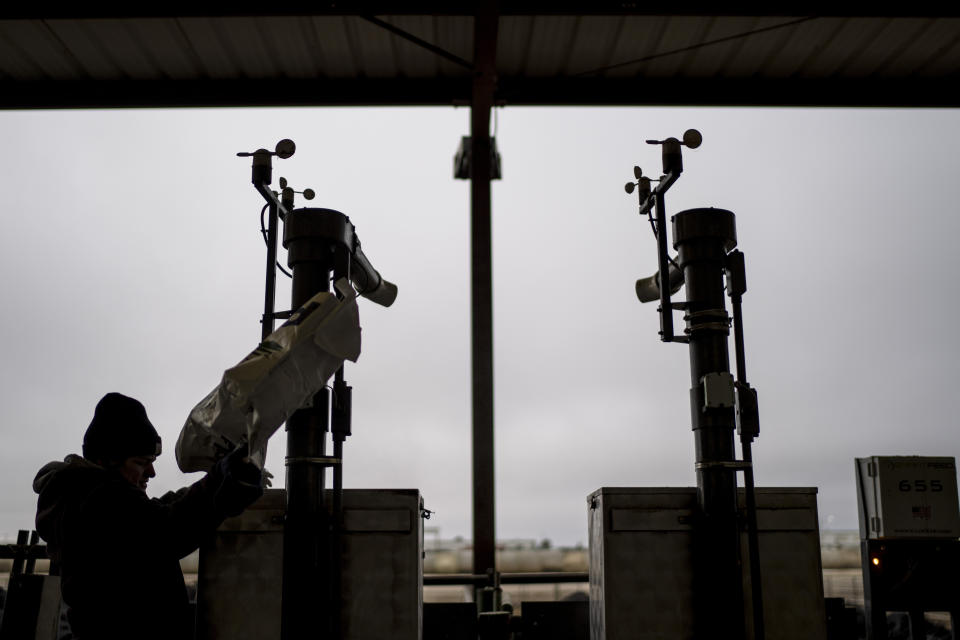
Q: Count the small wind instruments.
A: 4